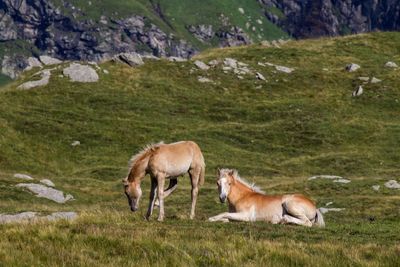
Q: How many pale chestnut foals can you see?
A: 2